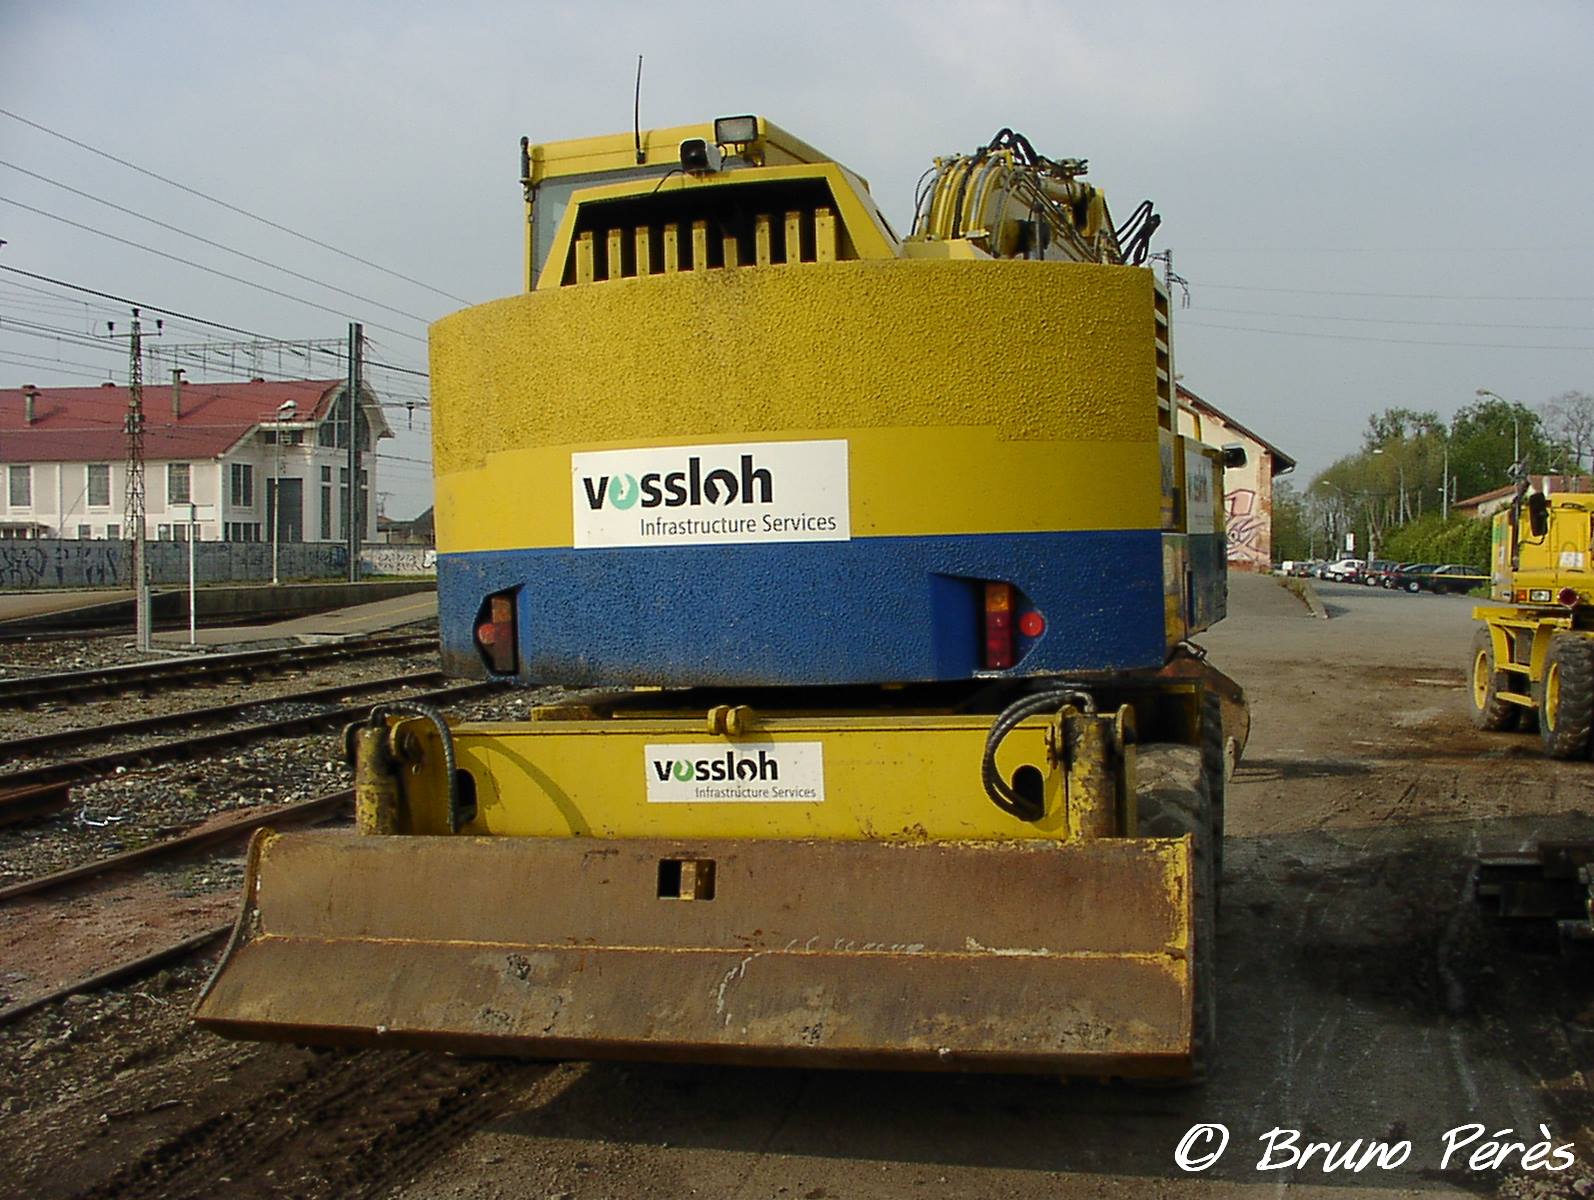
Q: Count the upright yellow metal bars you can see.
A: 9